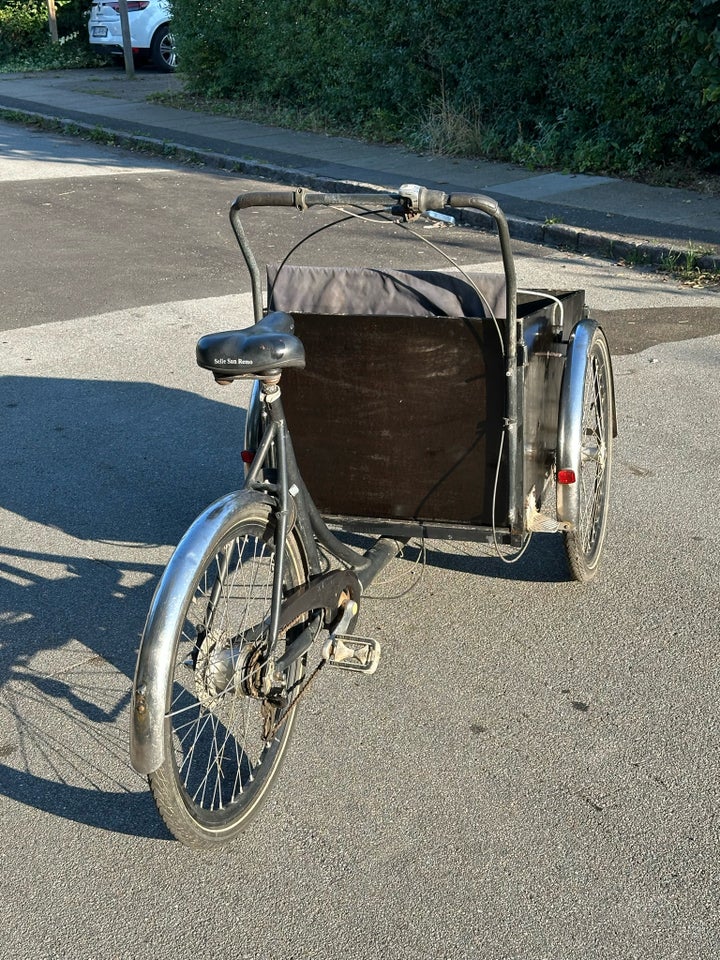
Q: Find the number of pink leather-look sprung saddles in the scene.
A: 0